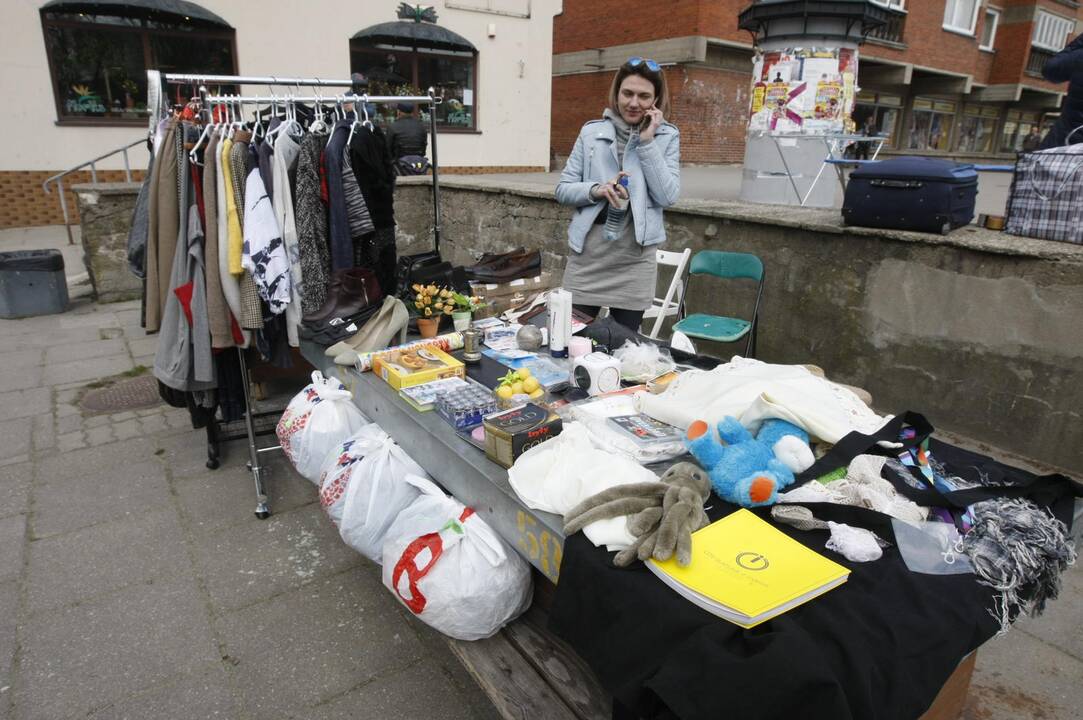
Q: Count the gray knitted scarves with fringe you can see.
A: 1